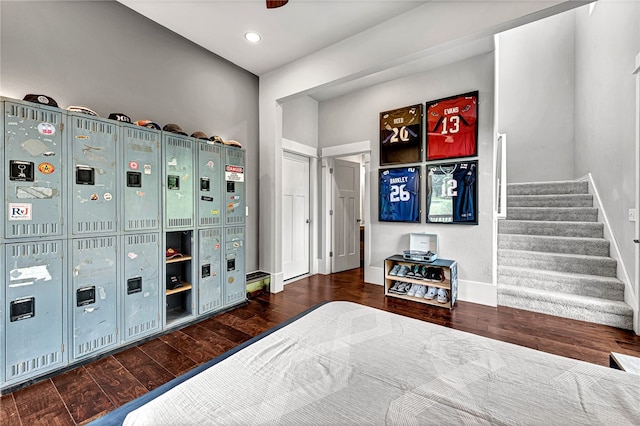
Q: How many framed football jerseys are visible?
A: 4